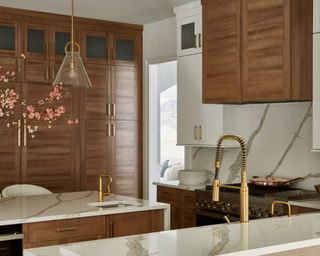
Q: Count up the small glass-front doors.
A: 6